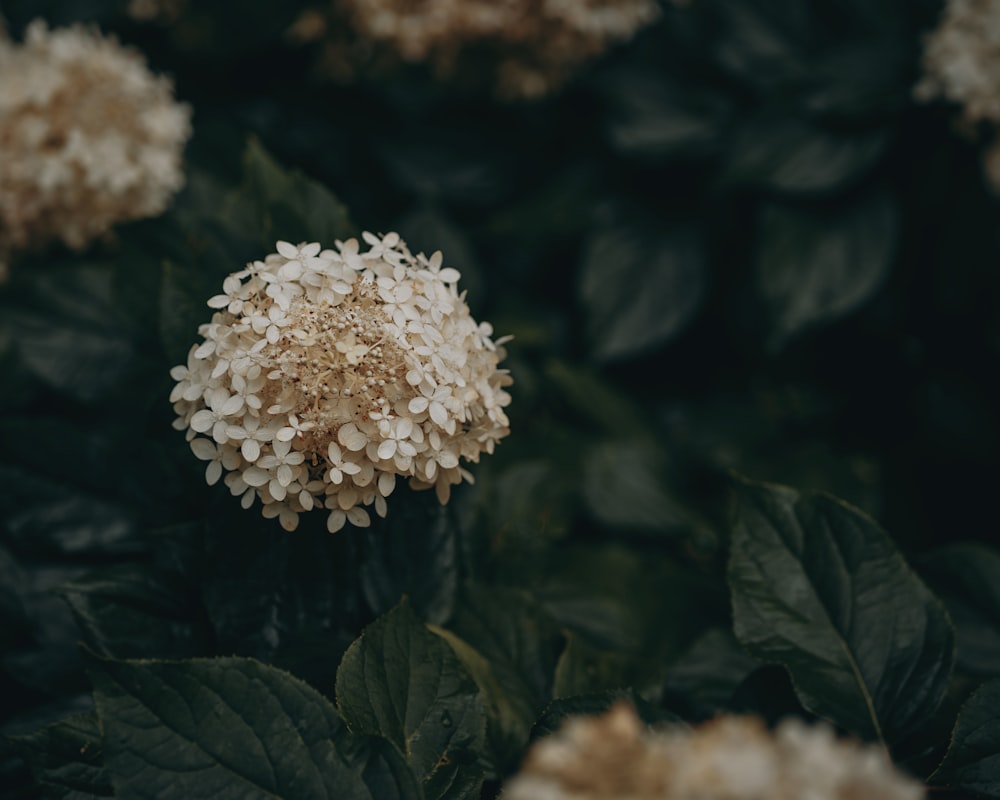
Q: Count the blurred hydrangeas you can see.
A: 4